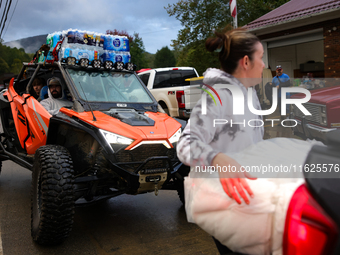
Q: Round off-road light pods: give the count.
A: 6